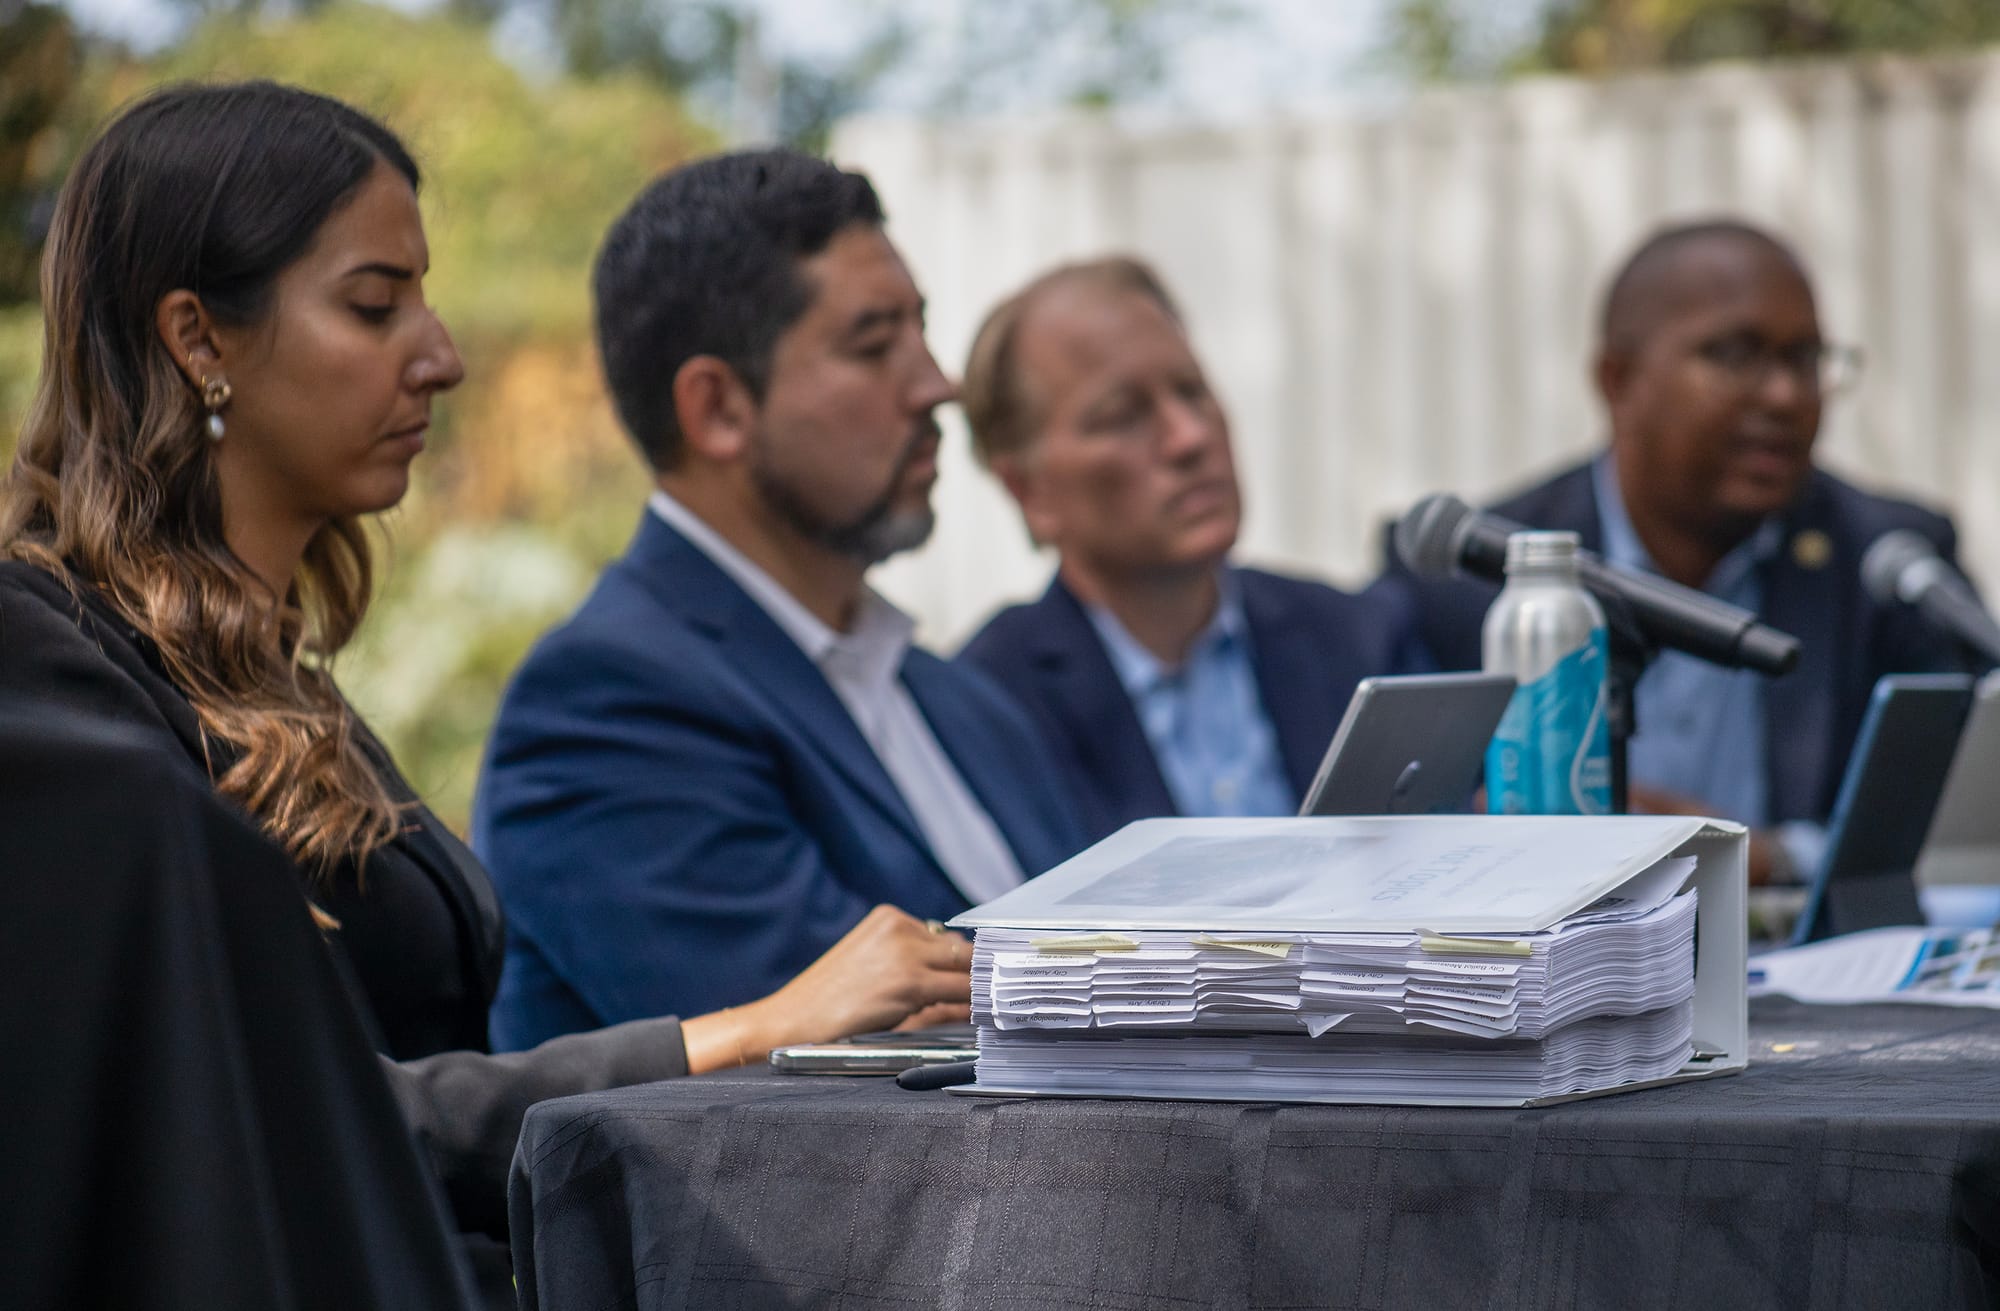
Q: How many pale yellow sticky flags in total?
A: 3